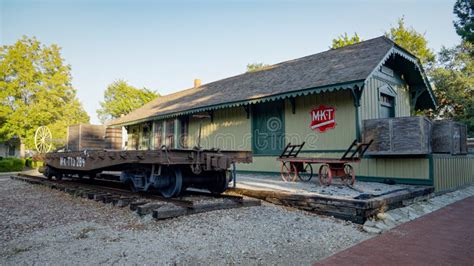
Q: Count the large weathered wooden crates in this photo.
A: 3